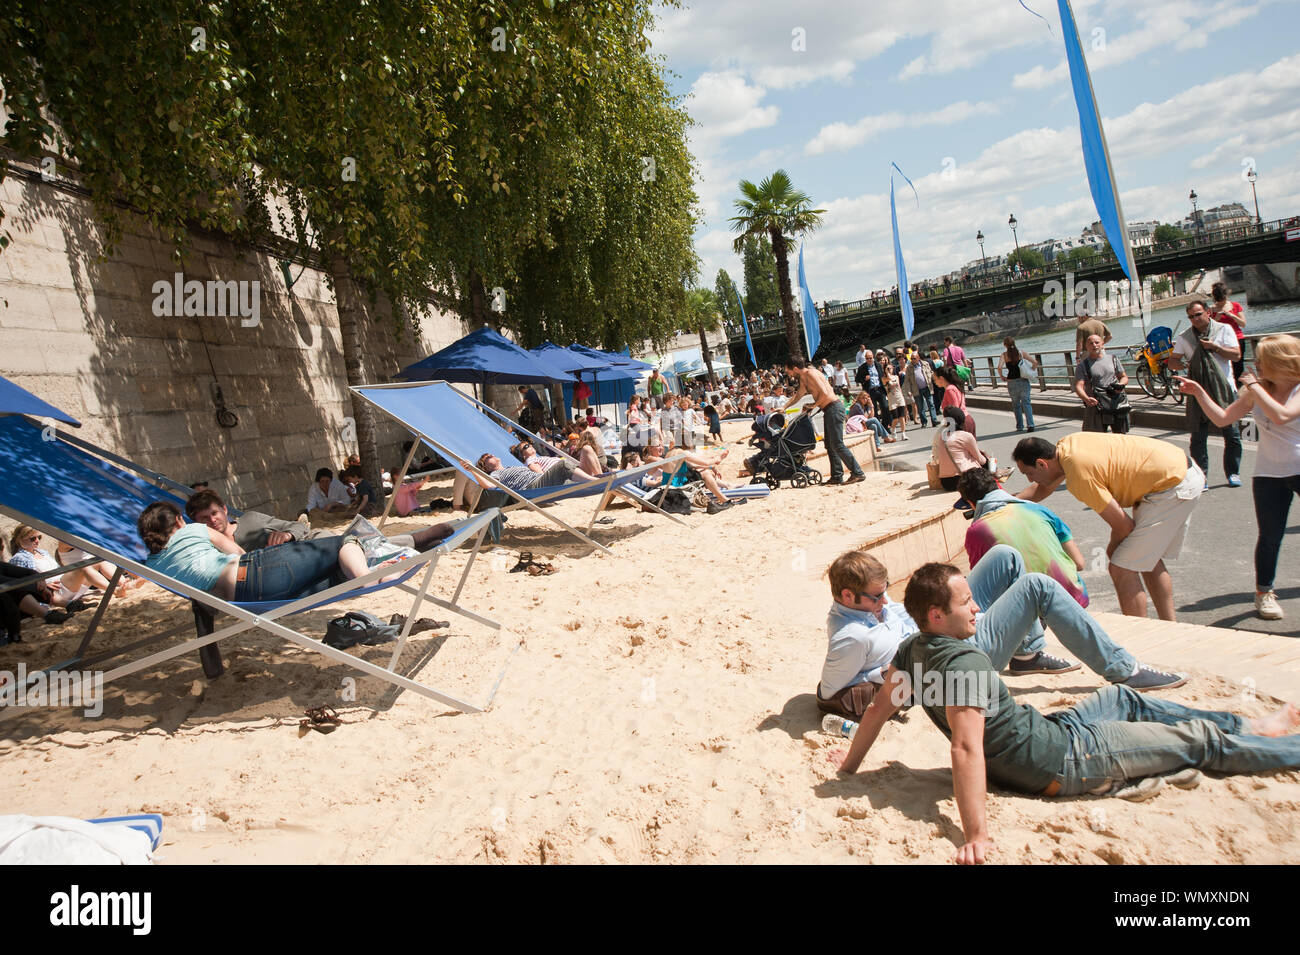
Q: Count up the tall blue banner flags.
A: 4